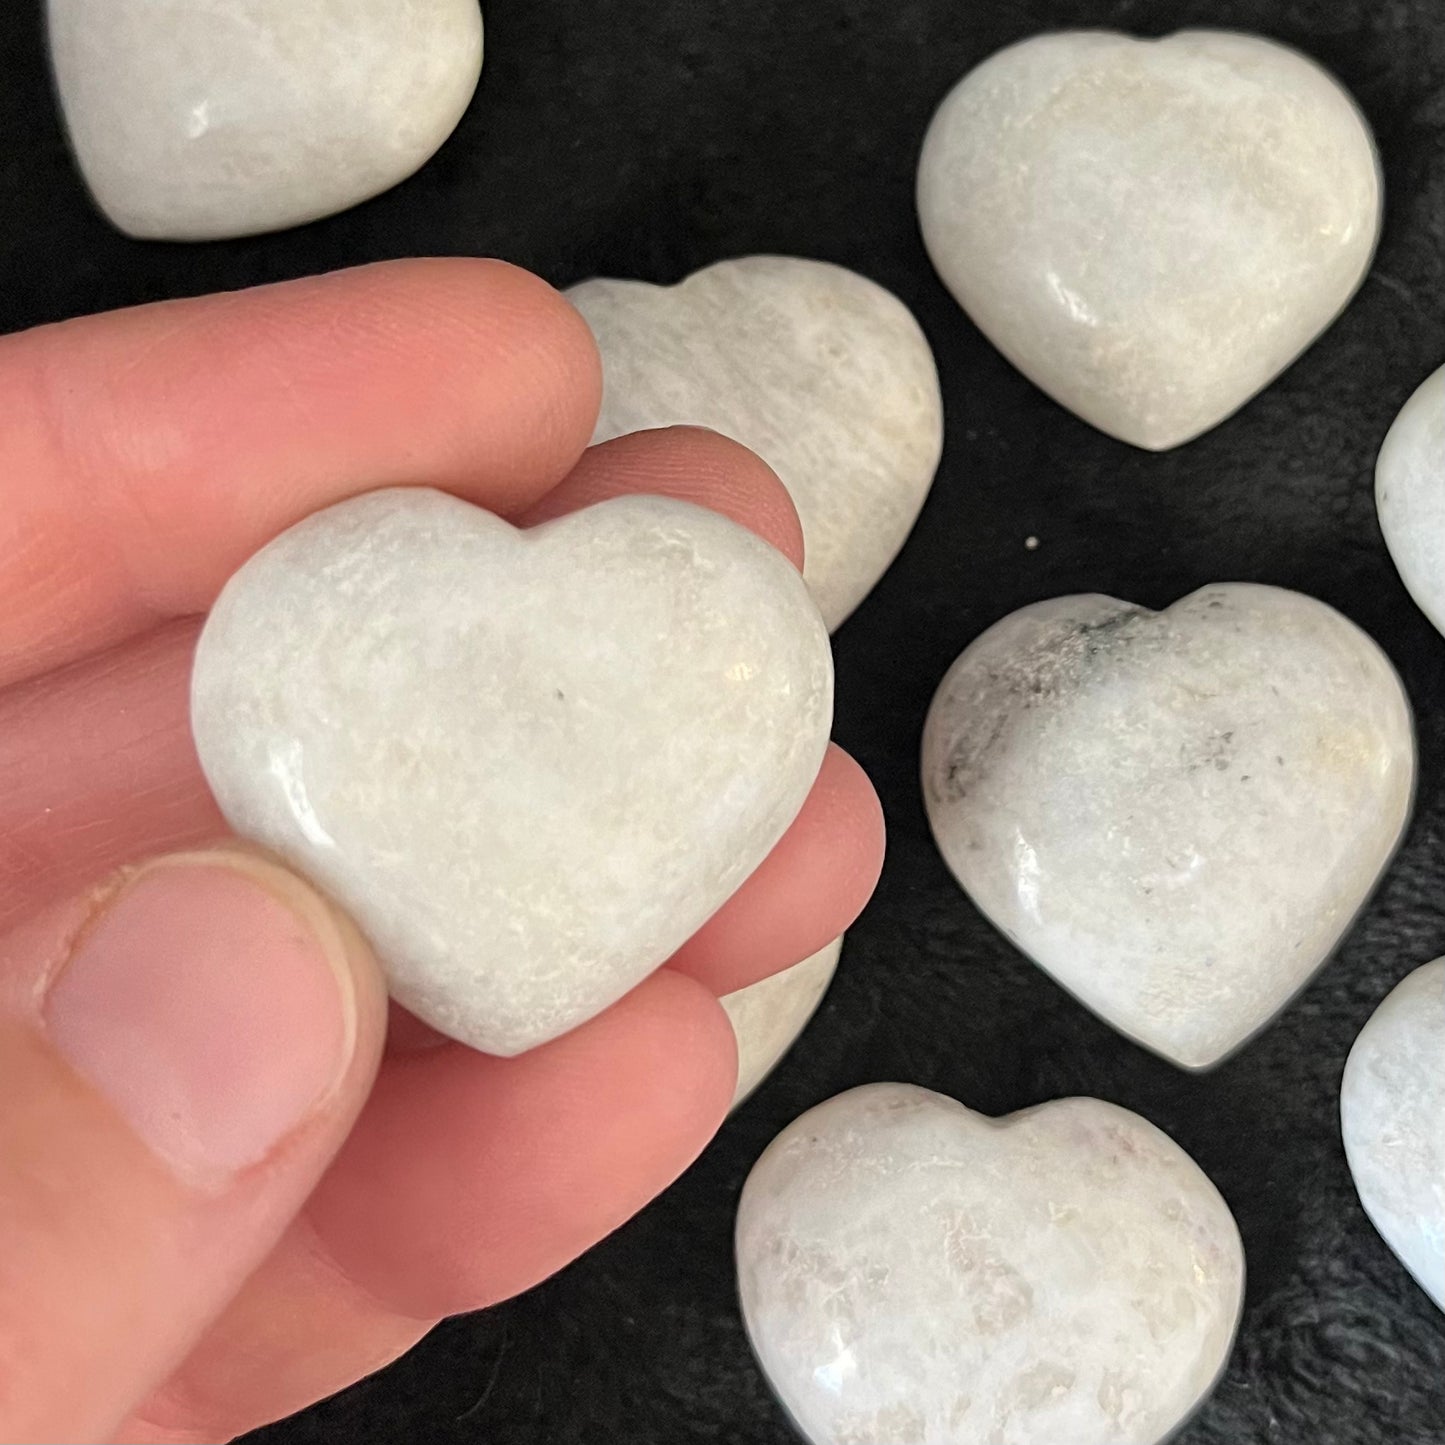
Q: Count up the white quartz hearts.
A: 9